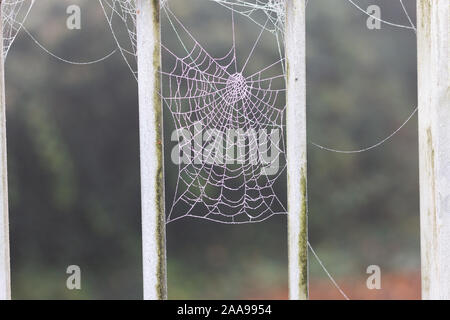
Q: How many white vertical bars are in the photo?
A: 4